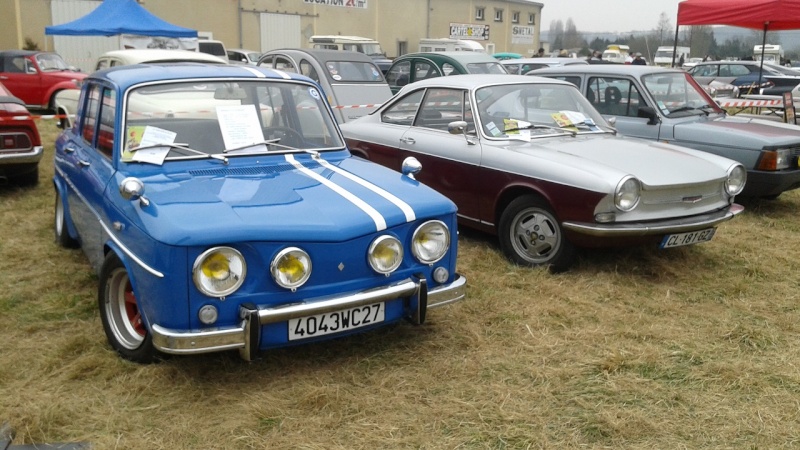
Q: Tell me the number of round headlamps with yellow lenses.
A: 4